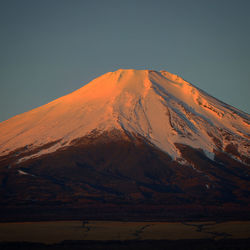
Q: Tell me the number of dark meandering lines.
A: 3